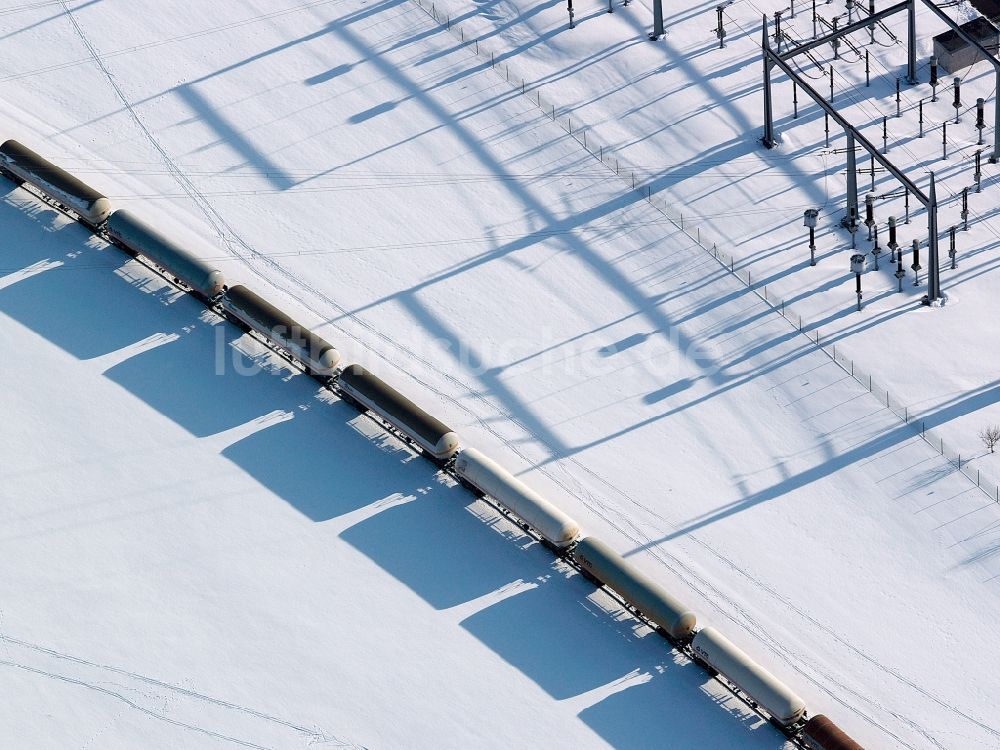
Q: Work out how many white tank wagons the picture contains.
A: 2